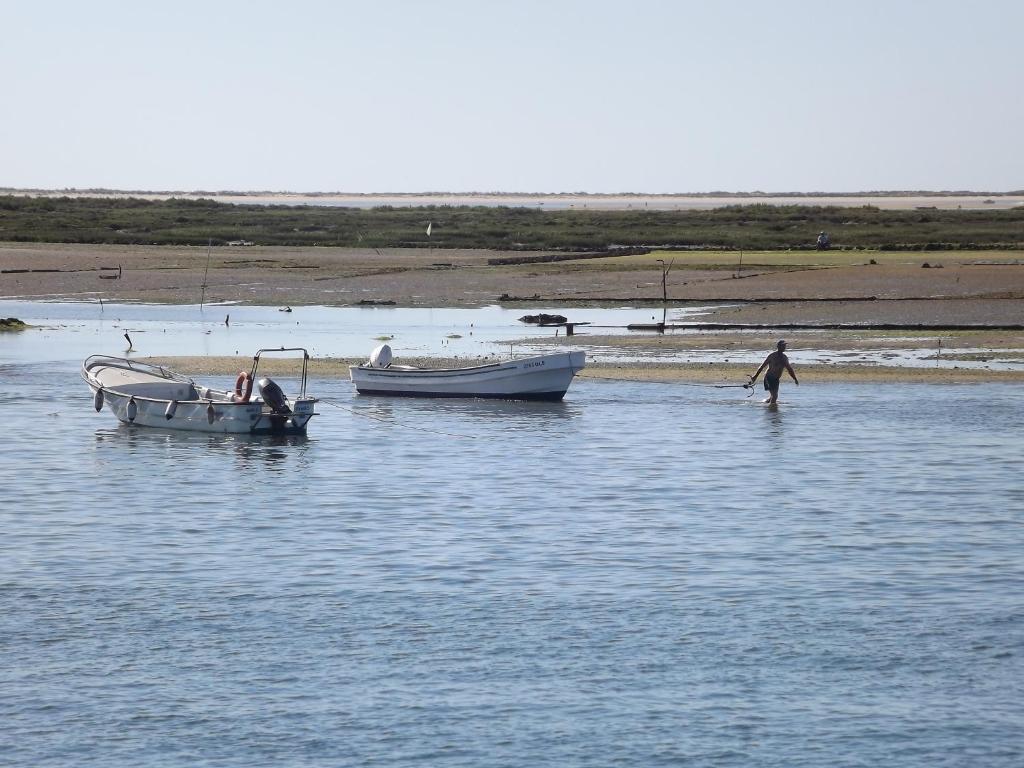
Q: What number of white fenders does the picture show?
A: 4